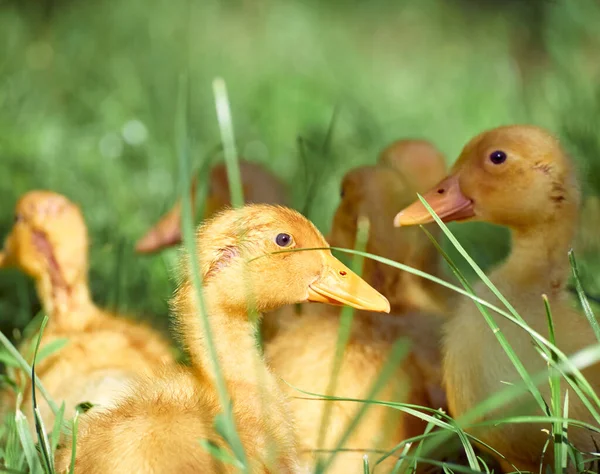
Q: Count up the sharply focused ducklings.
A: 2